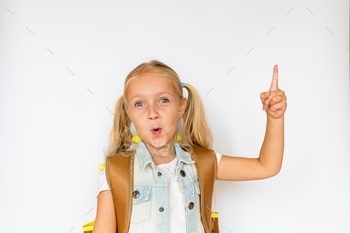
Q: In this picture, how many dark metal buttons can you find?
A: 5